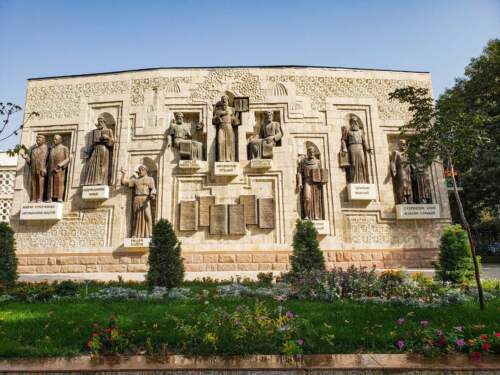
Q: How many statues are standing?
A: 9